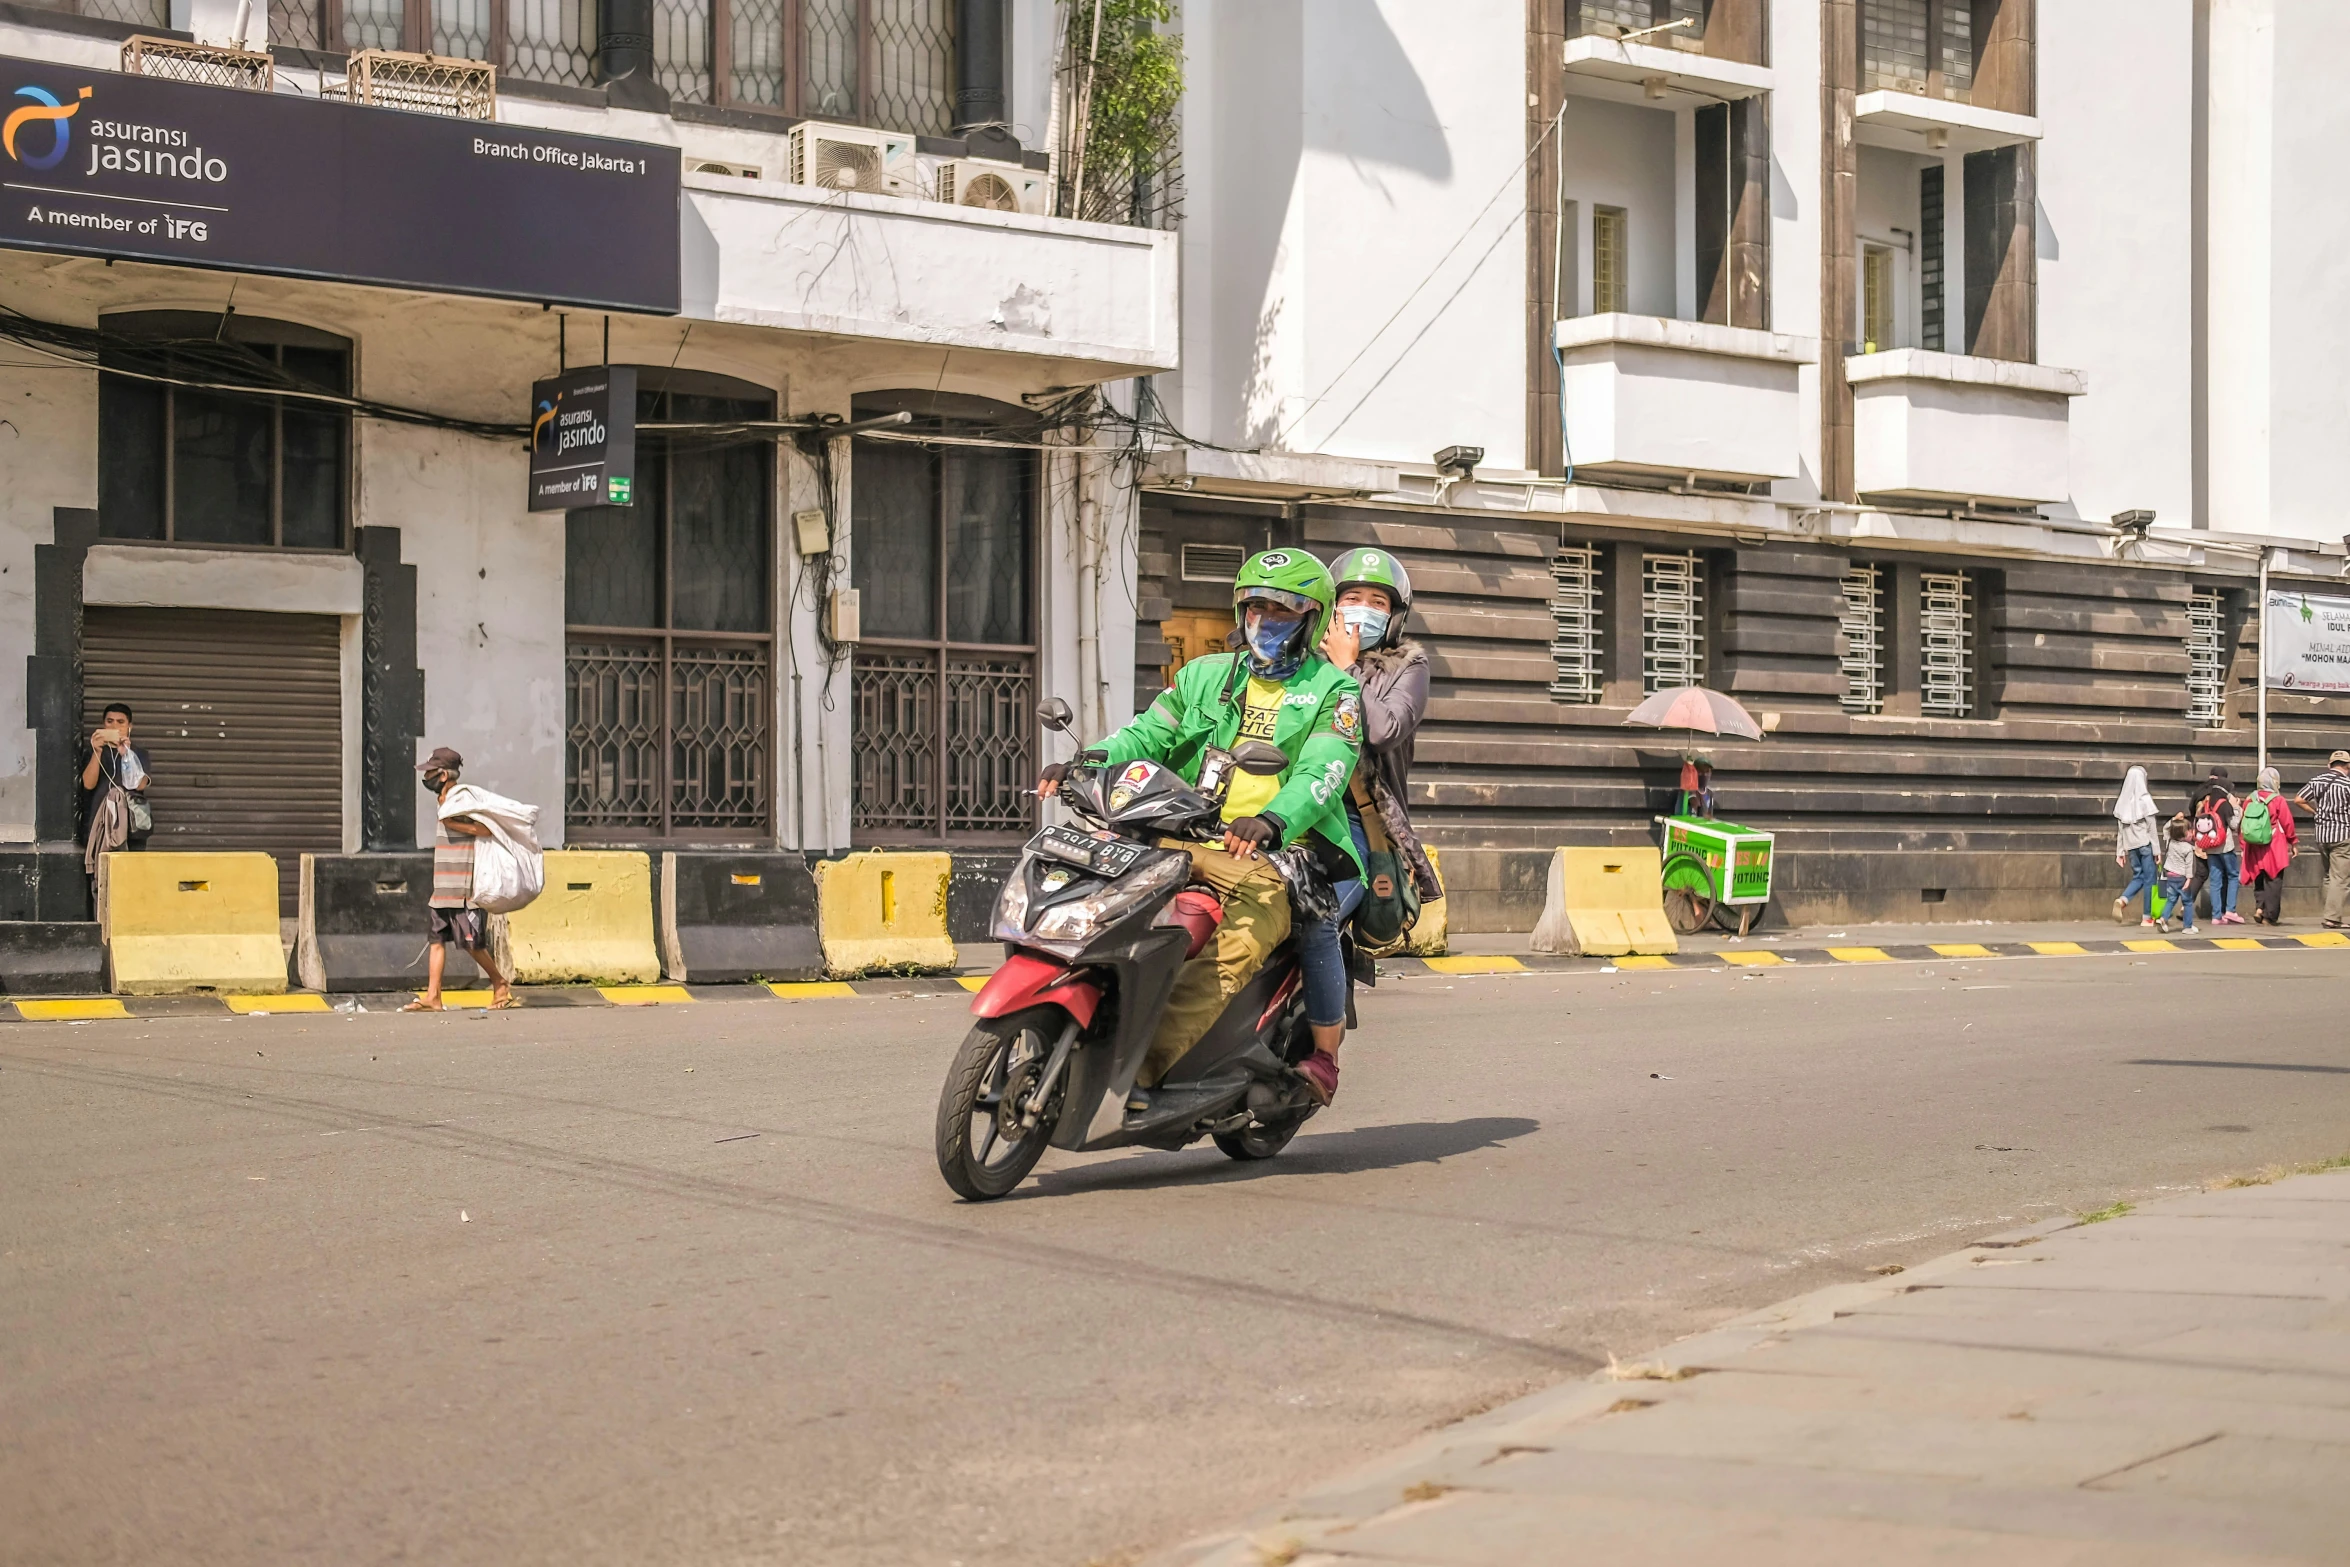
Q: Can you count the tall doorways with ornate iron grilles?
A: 2